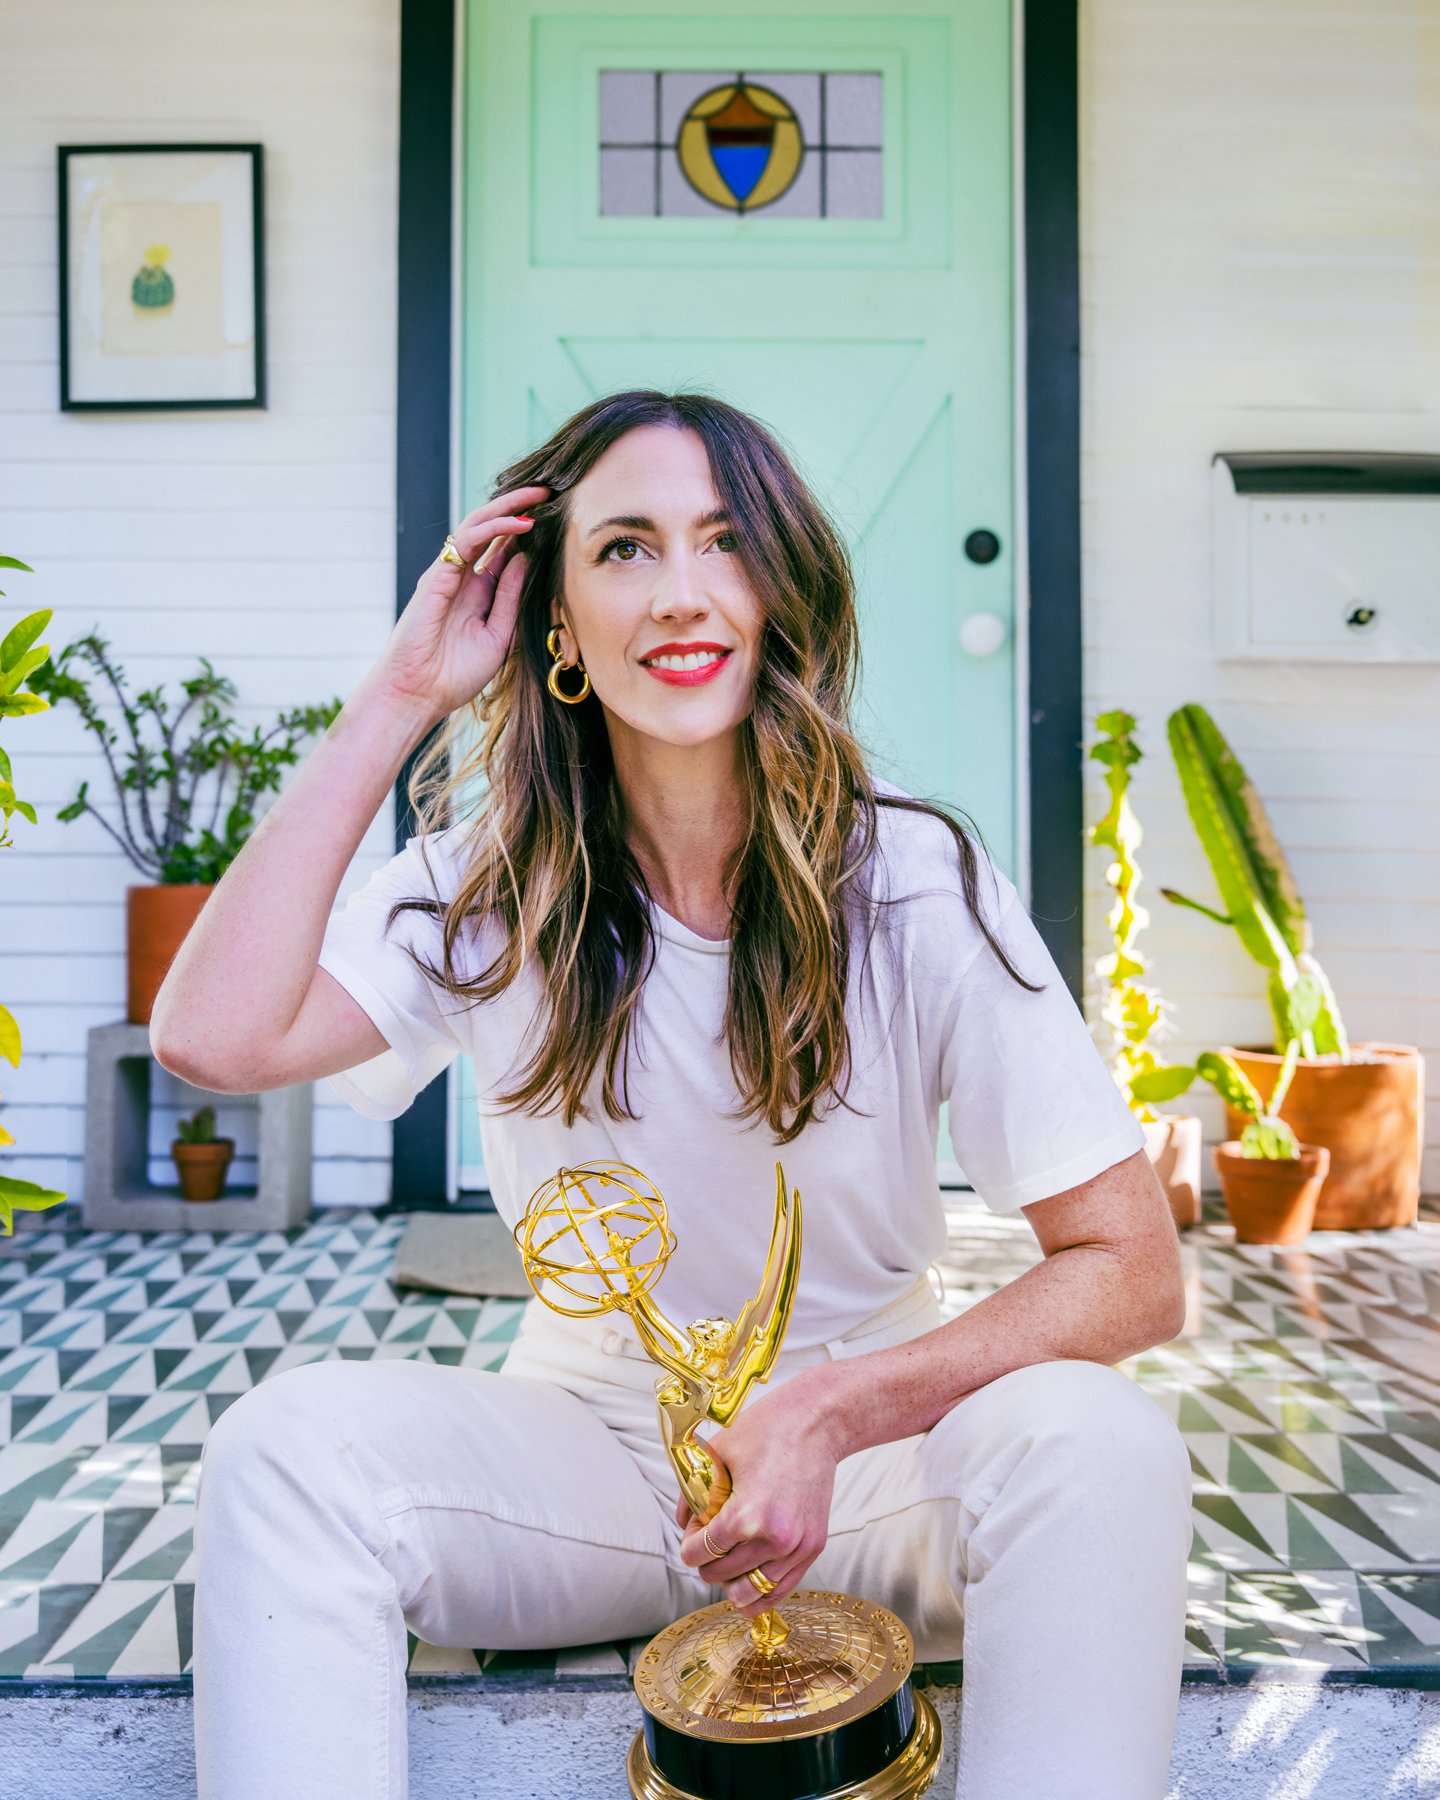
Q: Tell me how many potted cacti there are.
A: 4